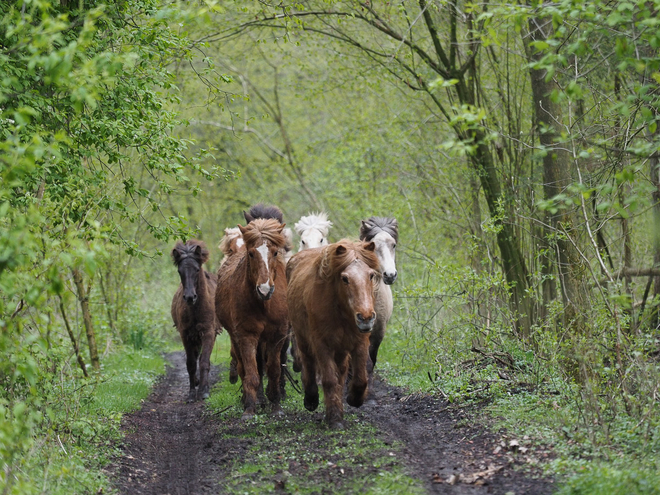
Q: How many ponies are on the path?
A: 7